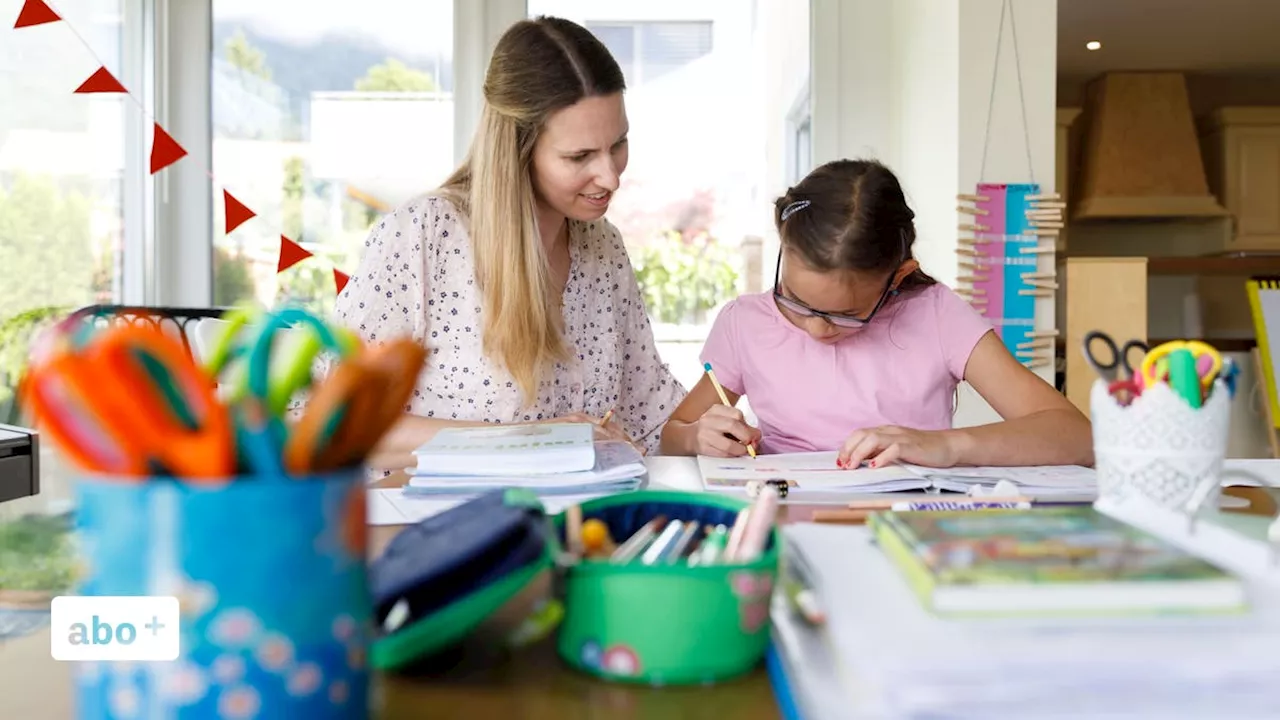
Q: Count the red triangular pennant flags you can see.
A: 6